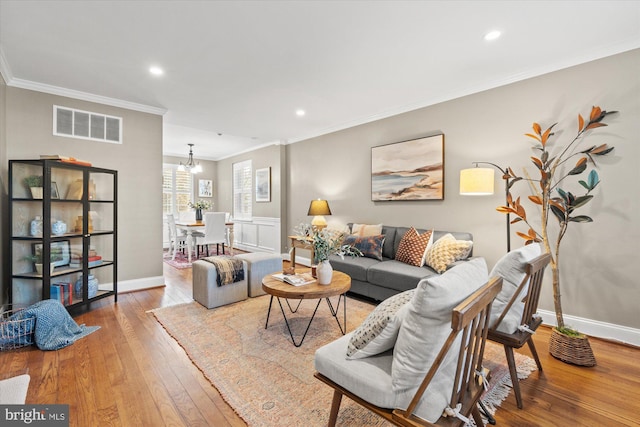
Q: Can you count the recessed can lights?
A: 3